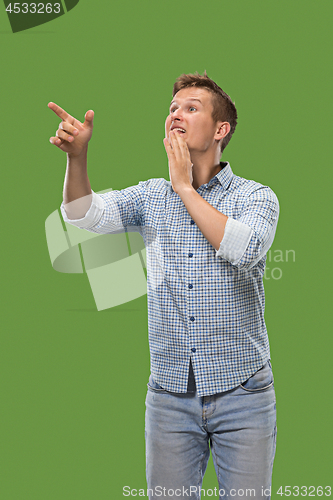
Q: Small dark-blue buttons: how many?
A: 5